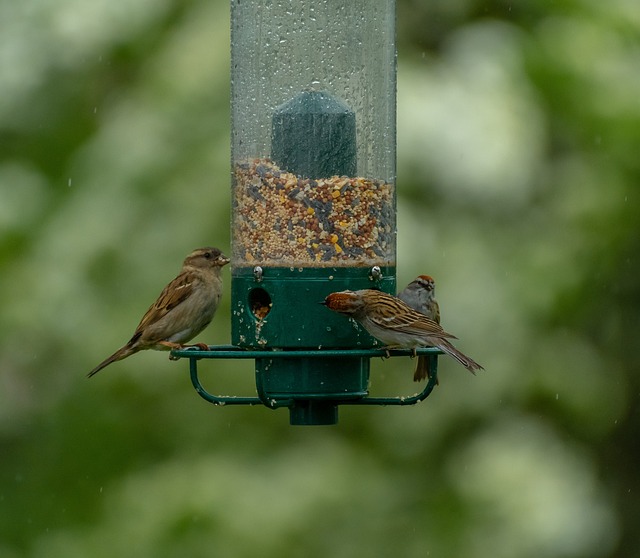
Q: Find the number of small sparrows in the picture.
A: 3